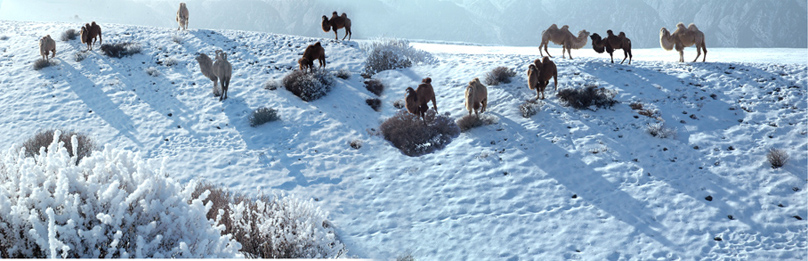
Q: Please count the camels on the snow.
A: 12